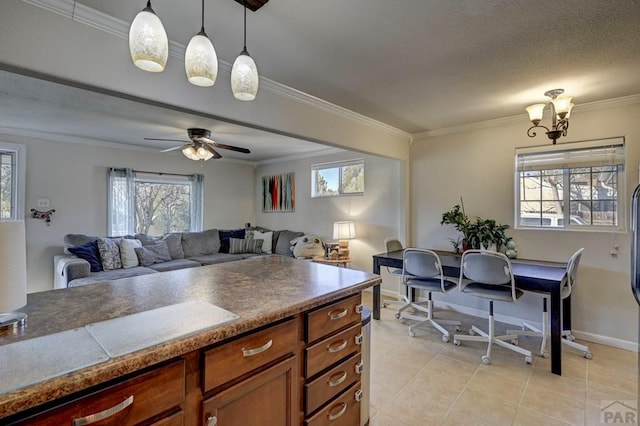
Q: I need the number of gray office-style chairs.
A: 4